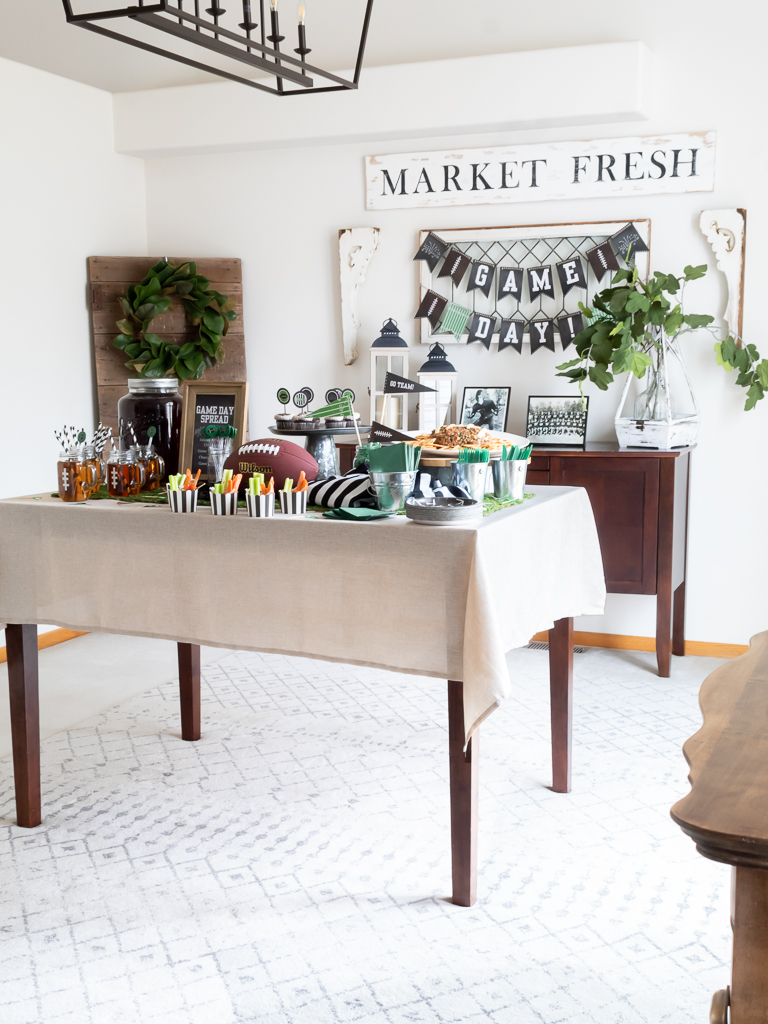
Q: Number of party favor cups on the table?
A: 4